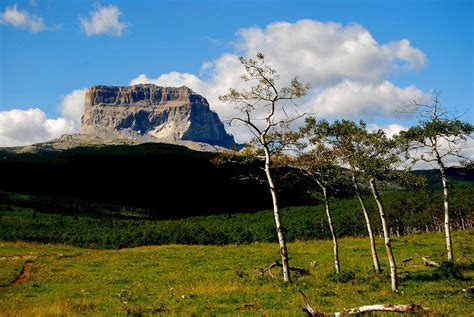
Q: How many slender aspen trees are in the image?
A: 5